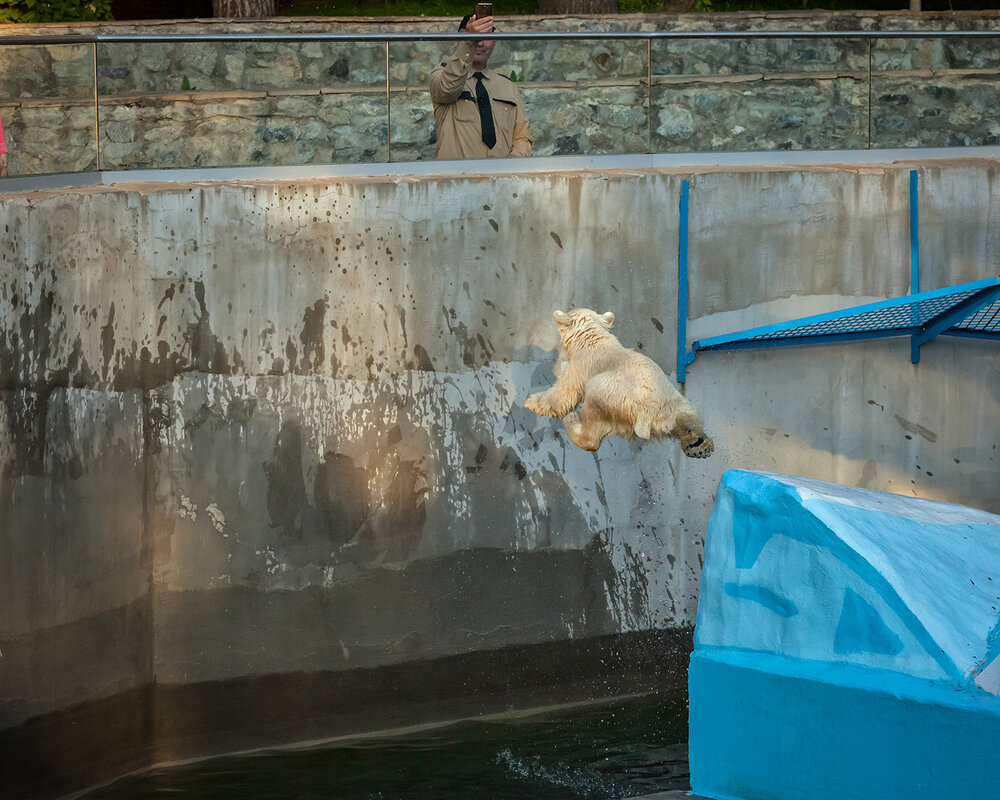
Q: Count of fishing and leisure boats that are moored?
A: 0